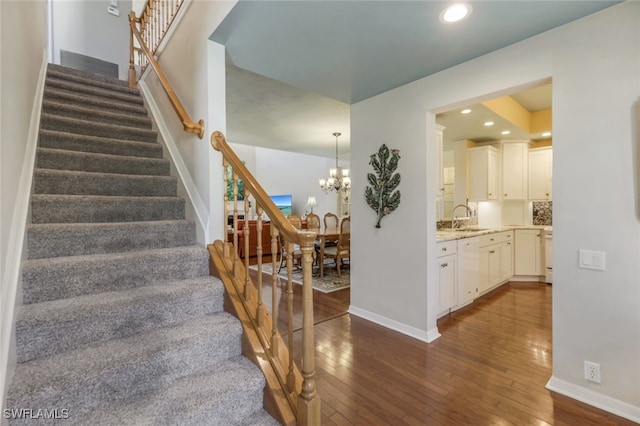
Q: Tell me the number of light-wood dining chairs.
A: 4